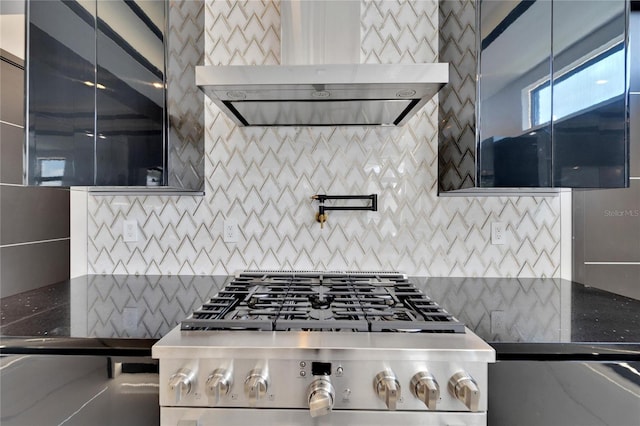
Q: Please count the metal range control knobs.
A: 7